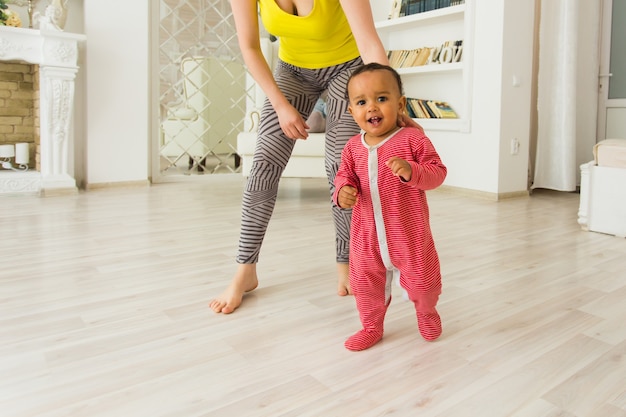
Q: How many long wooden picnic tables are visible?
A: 0